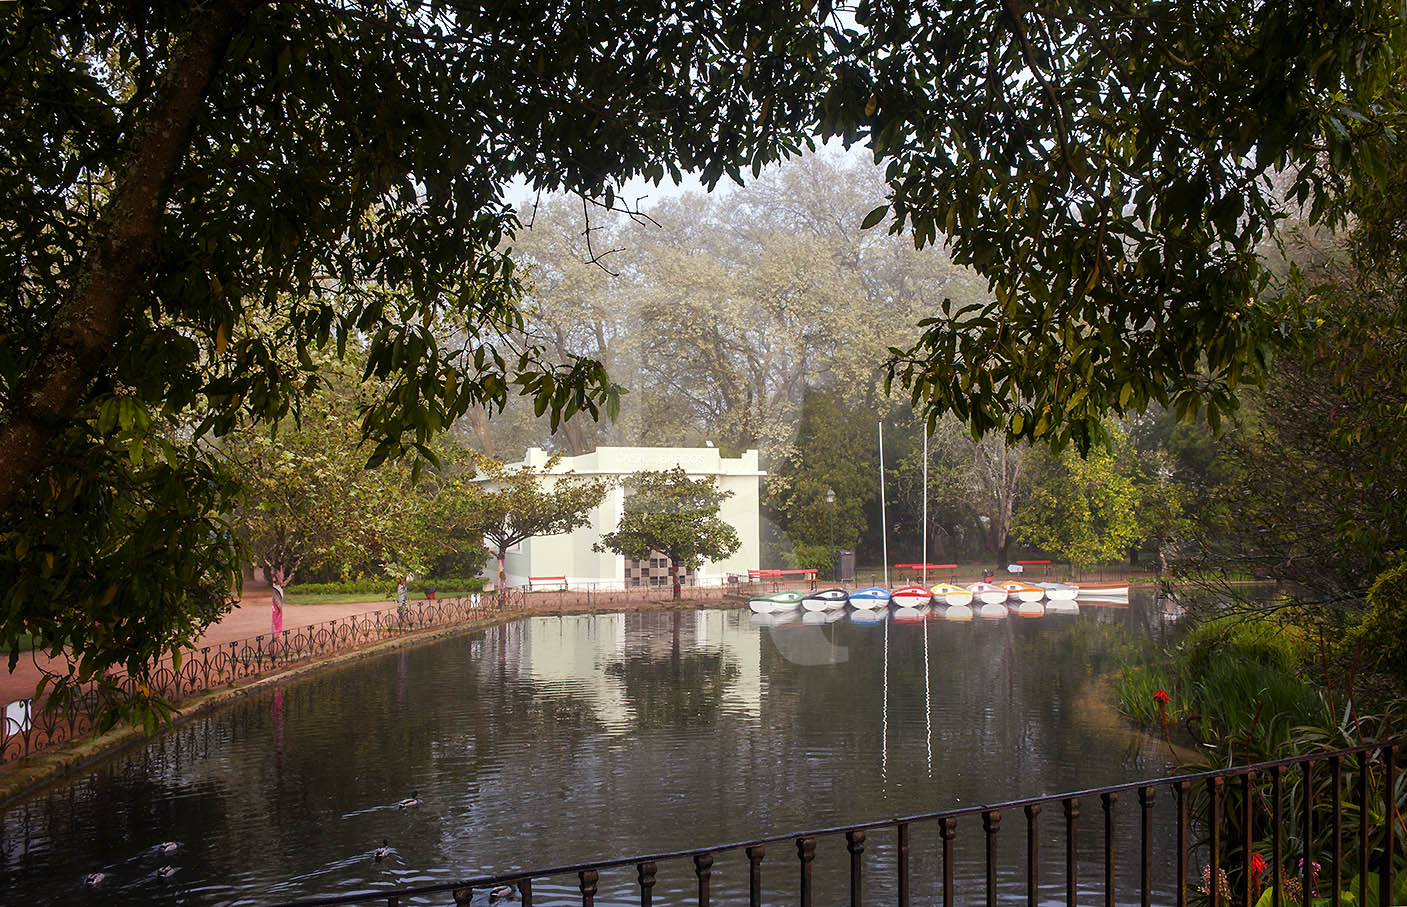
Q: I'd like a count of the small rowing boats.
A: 9